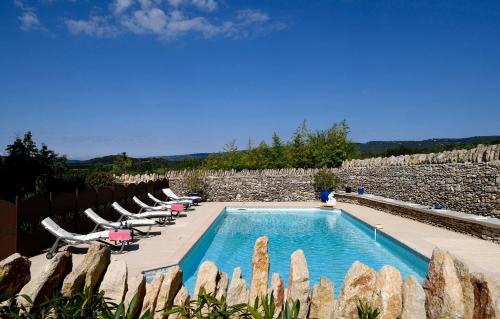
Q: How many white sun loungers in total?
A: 6